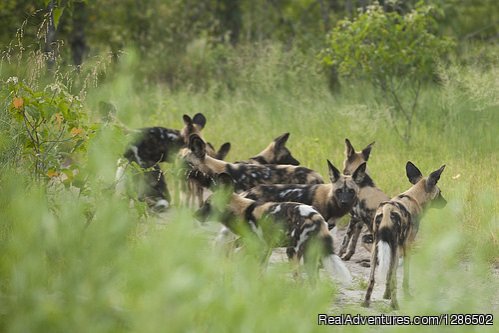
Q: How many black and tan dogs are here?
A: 8